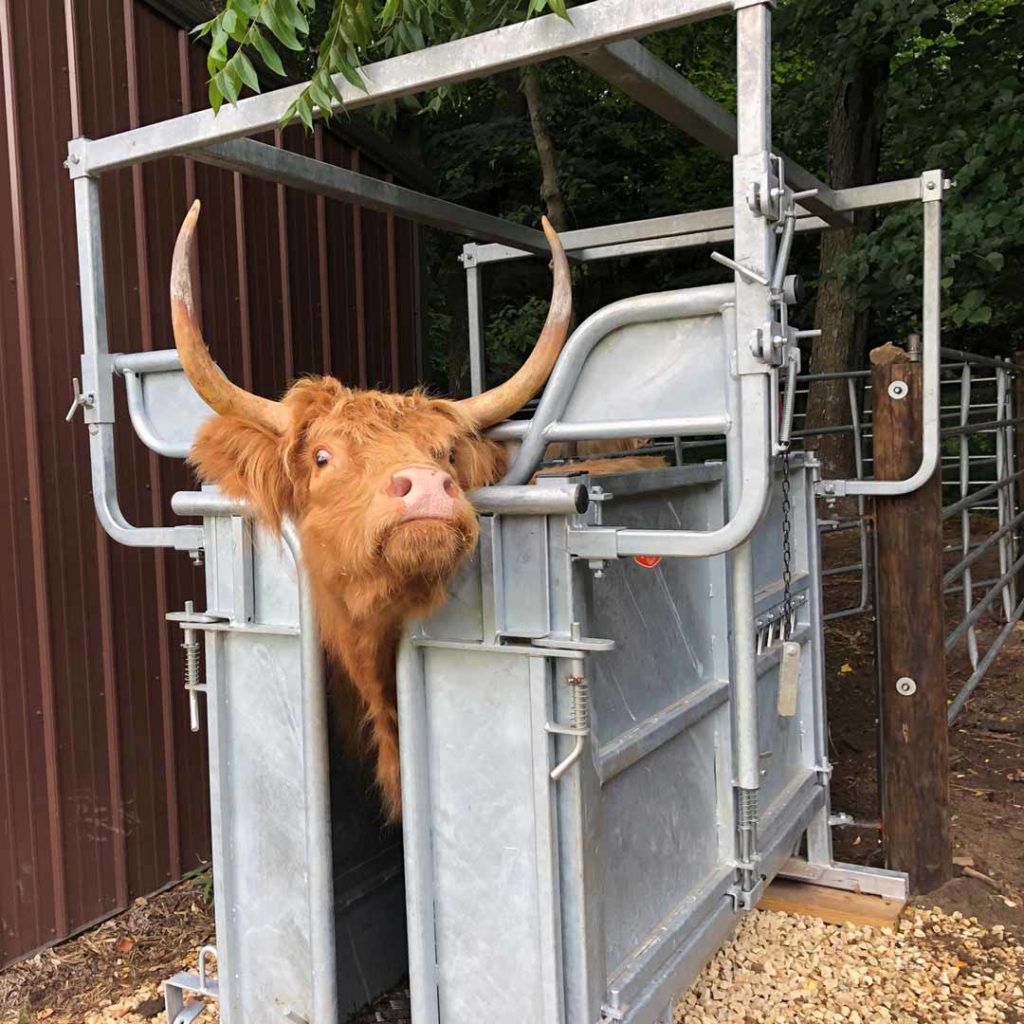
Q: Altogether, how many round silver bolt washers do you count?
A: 2